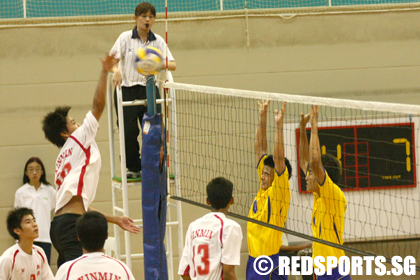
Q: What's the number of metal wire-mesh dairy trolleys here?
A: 0